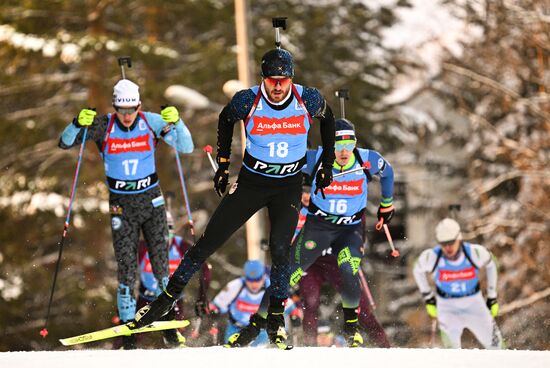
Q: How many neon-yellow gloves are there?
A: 4